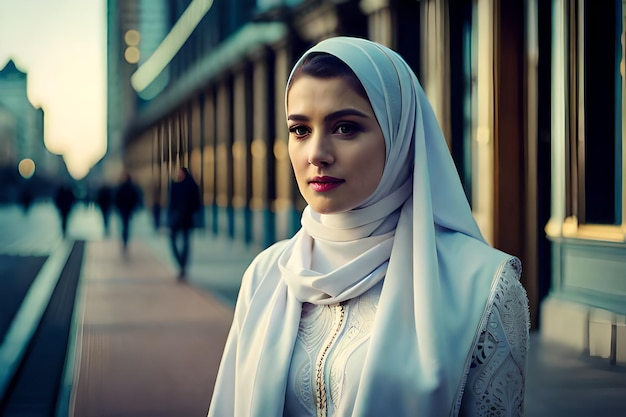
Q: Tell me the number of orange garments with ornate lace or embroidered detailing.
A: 0